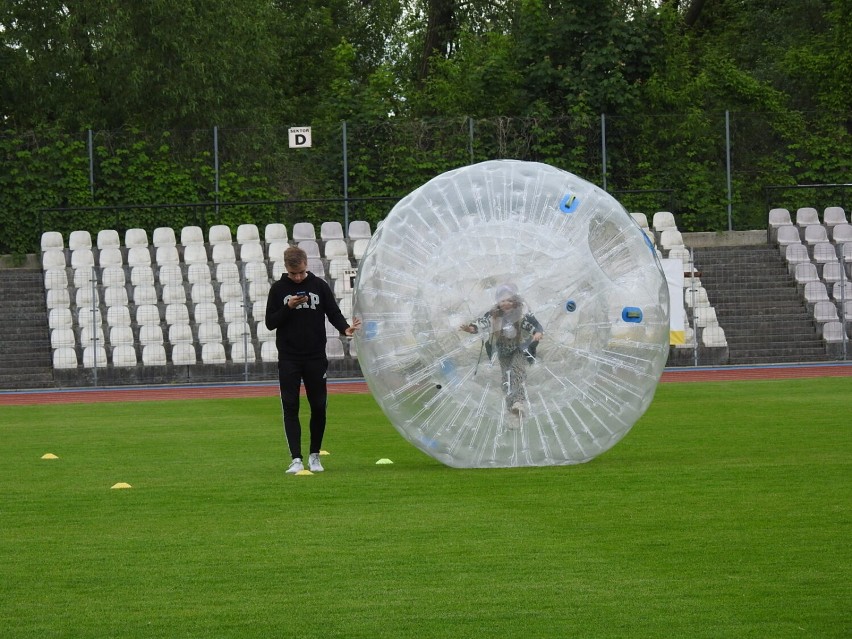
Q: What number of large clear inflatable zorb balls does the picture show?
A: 1